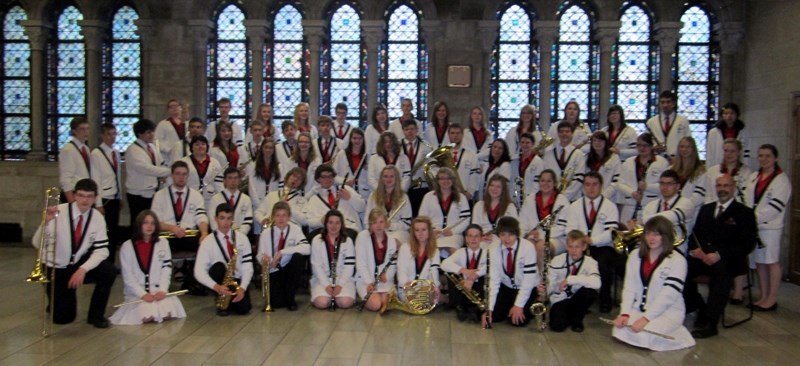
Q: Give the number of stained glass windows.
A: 11